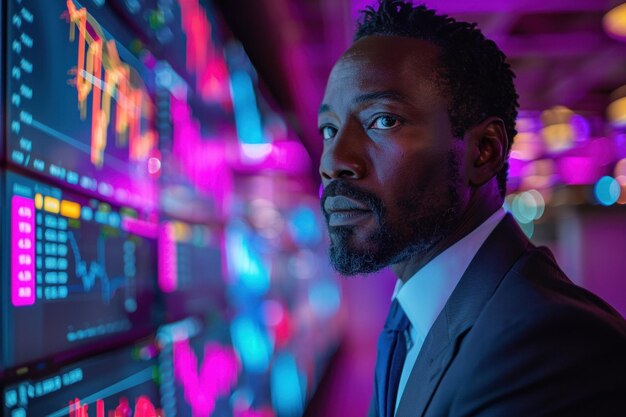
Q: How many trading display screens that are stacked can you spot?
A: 3